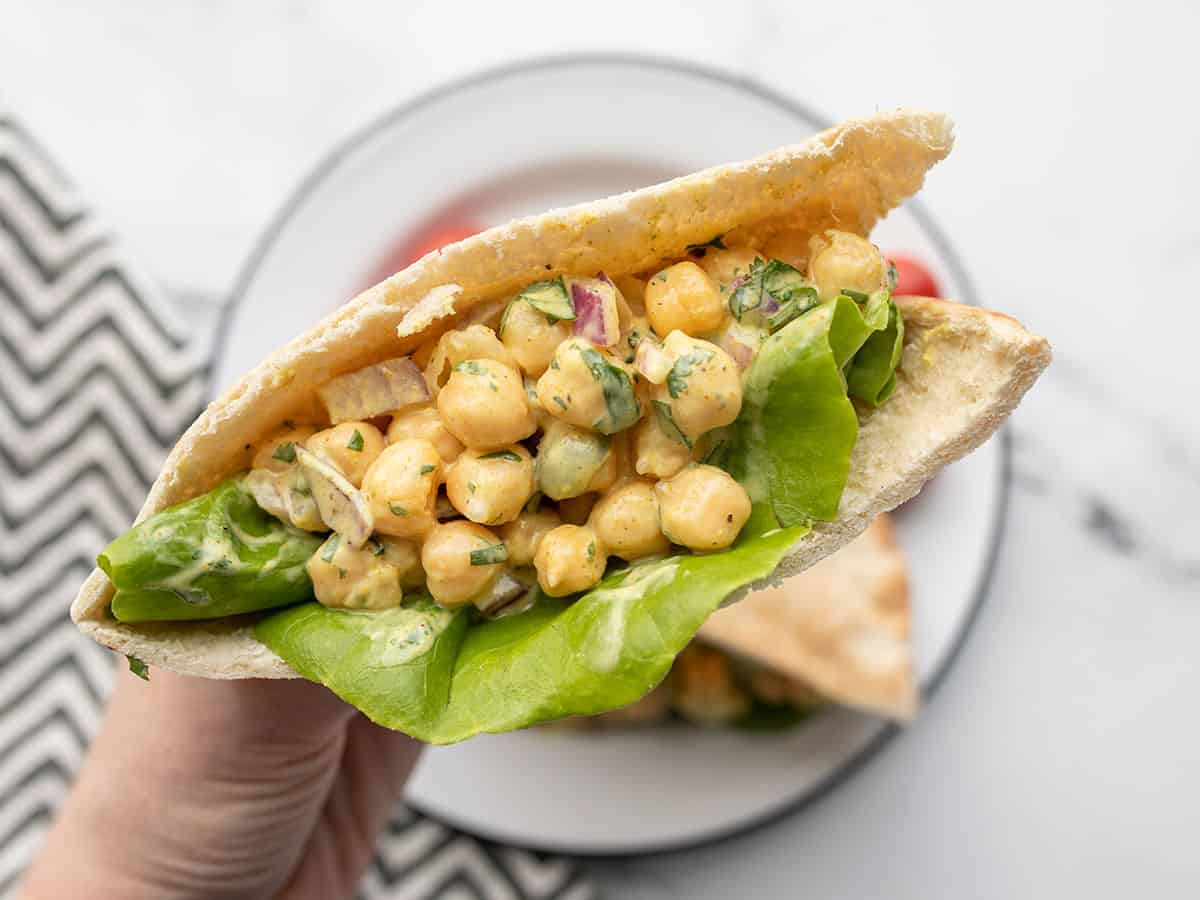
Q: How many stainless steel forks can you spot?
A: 0